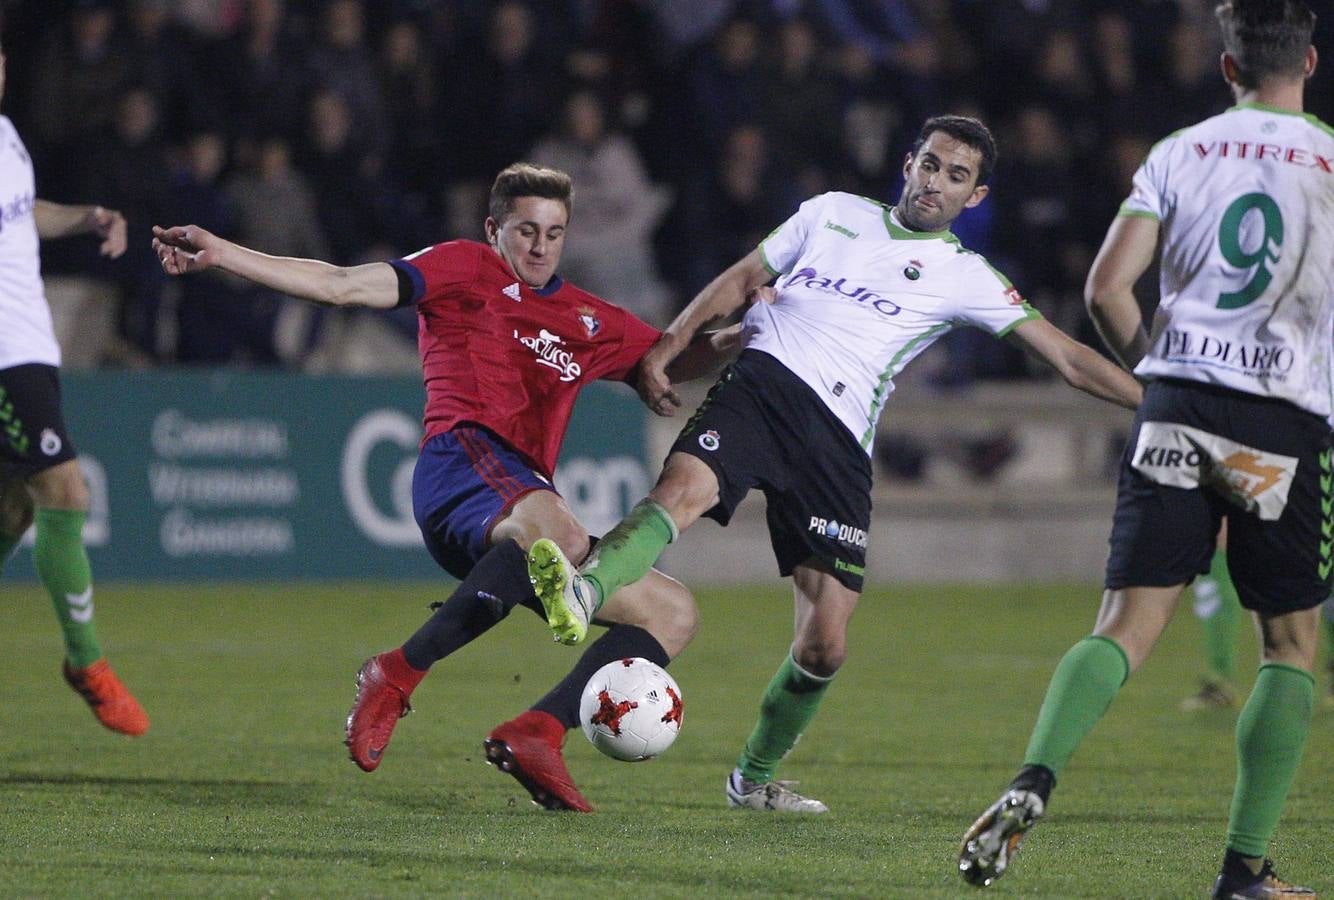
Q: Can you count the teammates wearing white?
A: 3